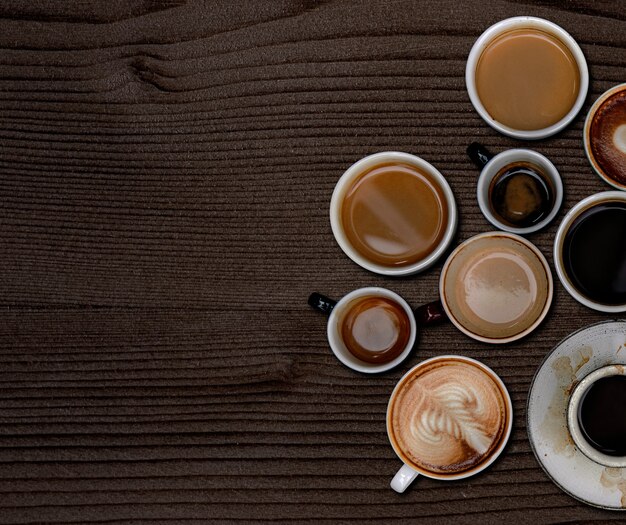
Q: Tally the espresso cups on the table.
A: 2